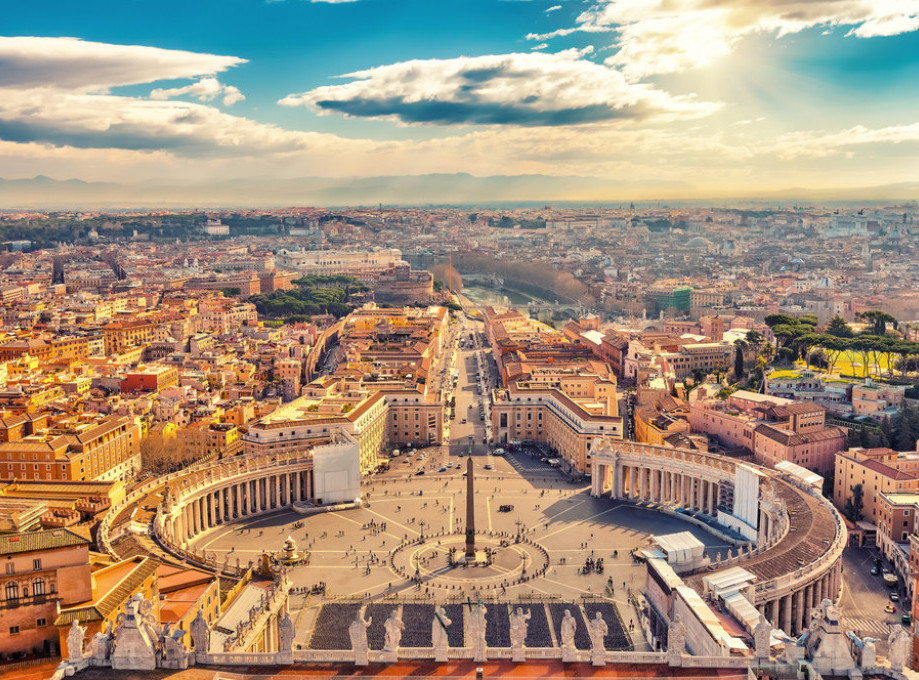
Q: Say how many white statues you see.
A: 13